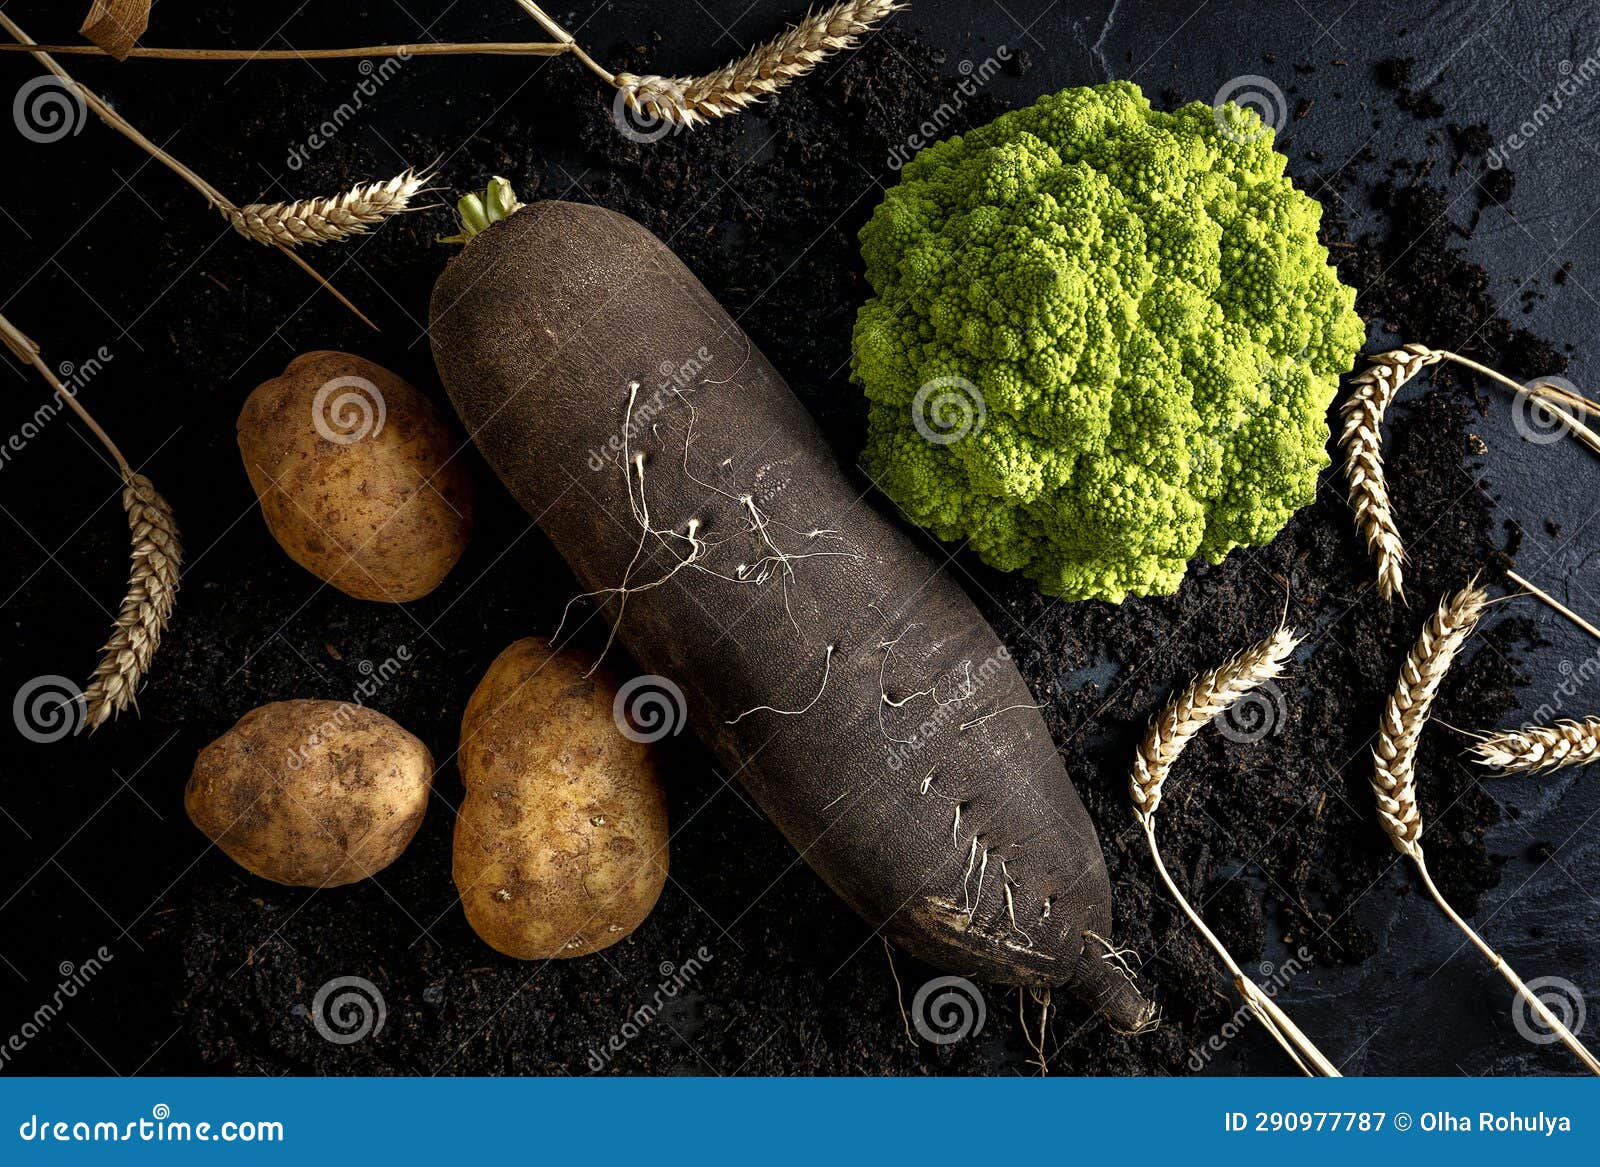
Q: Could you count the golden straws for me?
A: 7